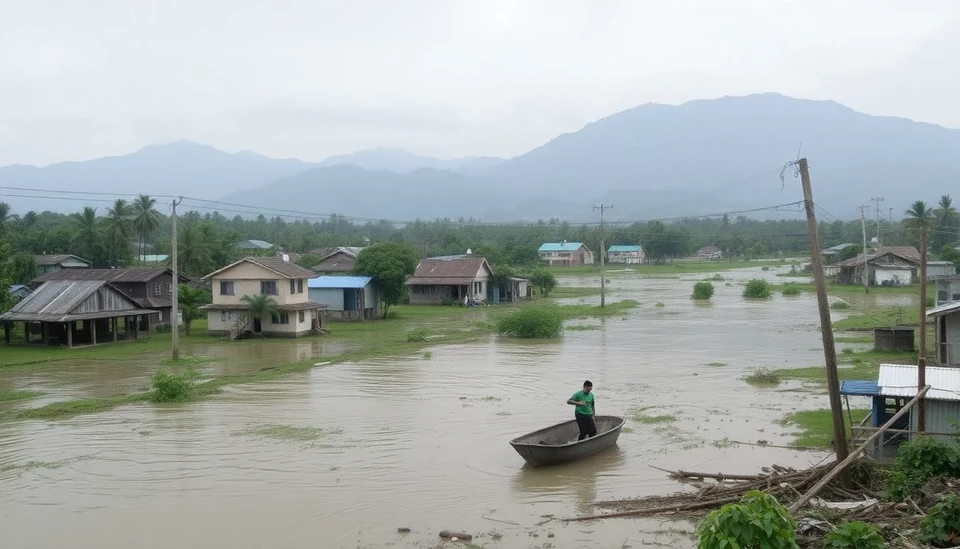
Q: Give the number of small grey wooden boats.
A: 1